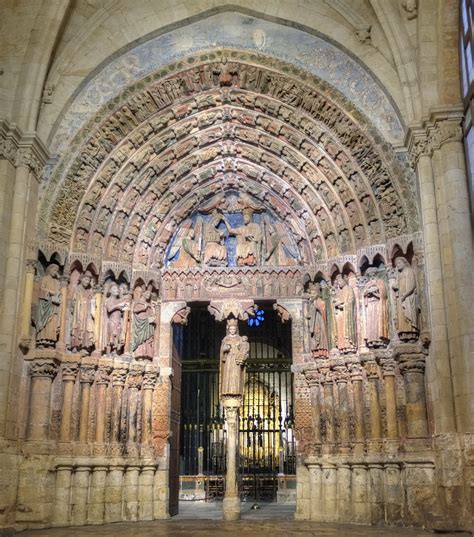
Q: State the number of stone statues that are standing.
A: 9